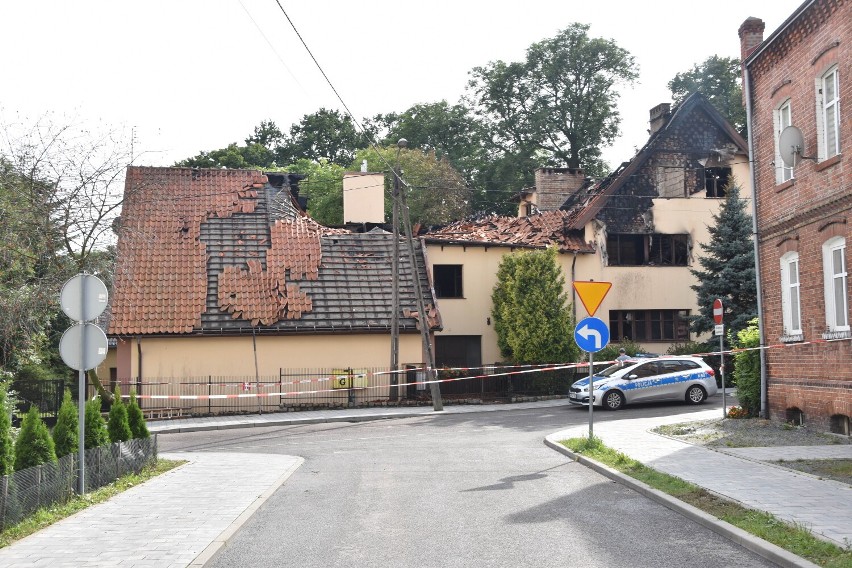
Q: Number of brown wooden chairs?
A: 0